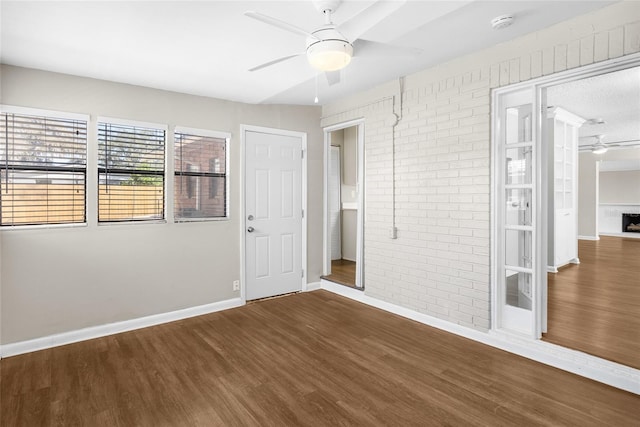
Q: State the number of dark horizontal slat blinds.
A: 3